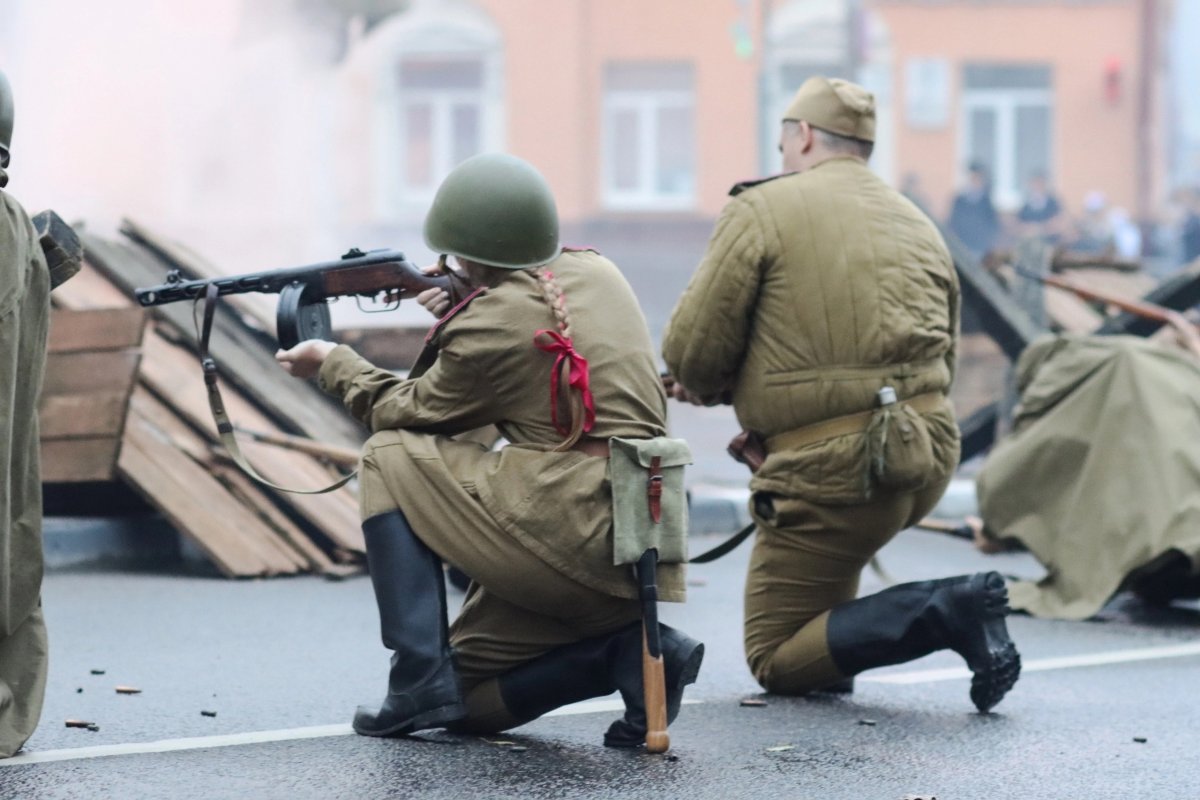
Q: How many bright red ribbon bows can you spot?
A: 1